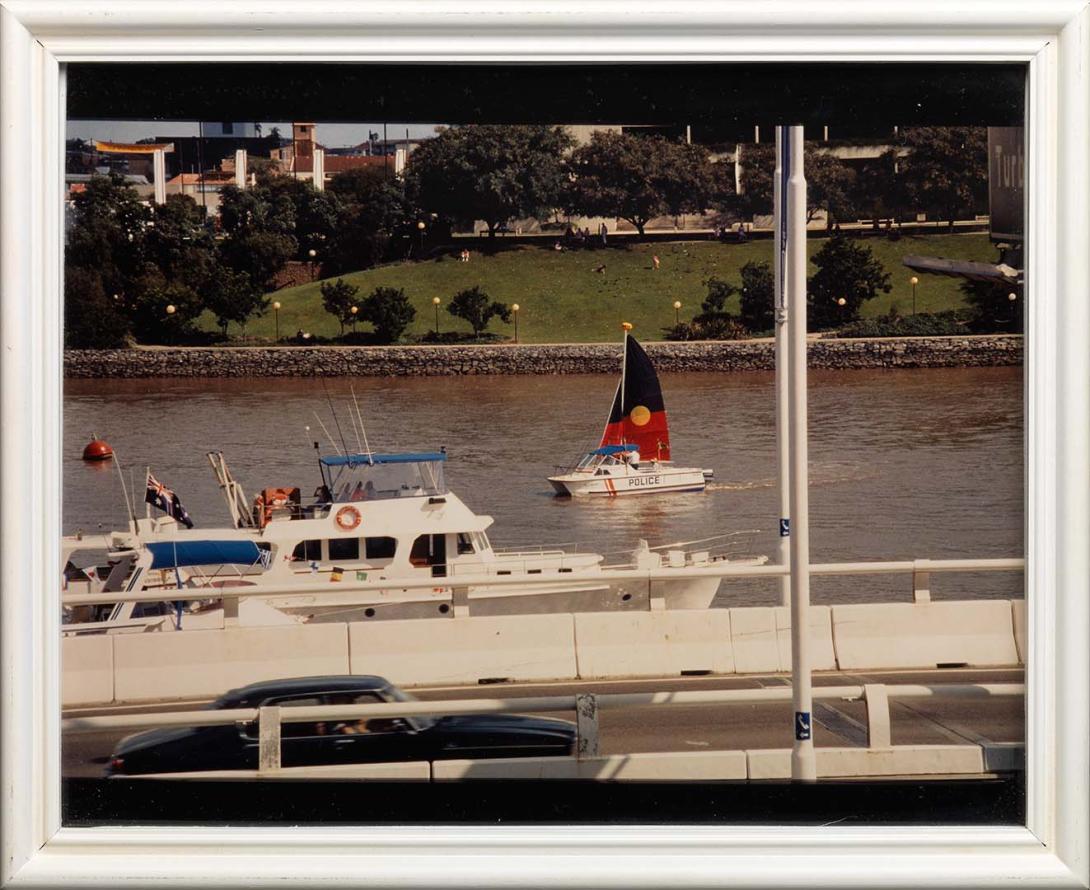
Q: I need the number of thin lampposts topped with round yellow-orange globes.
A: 11